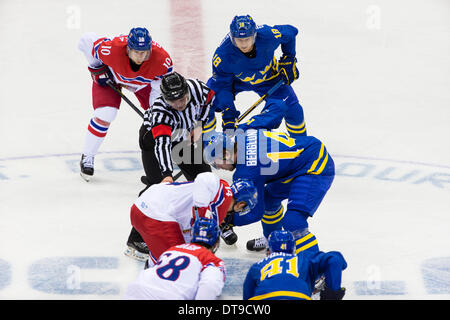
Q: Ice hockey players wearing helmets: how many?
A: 6